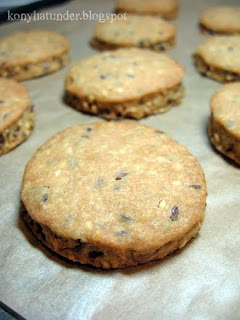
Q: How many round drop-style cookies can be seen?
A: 9